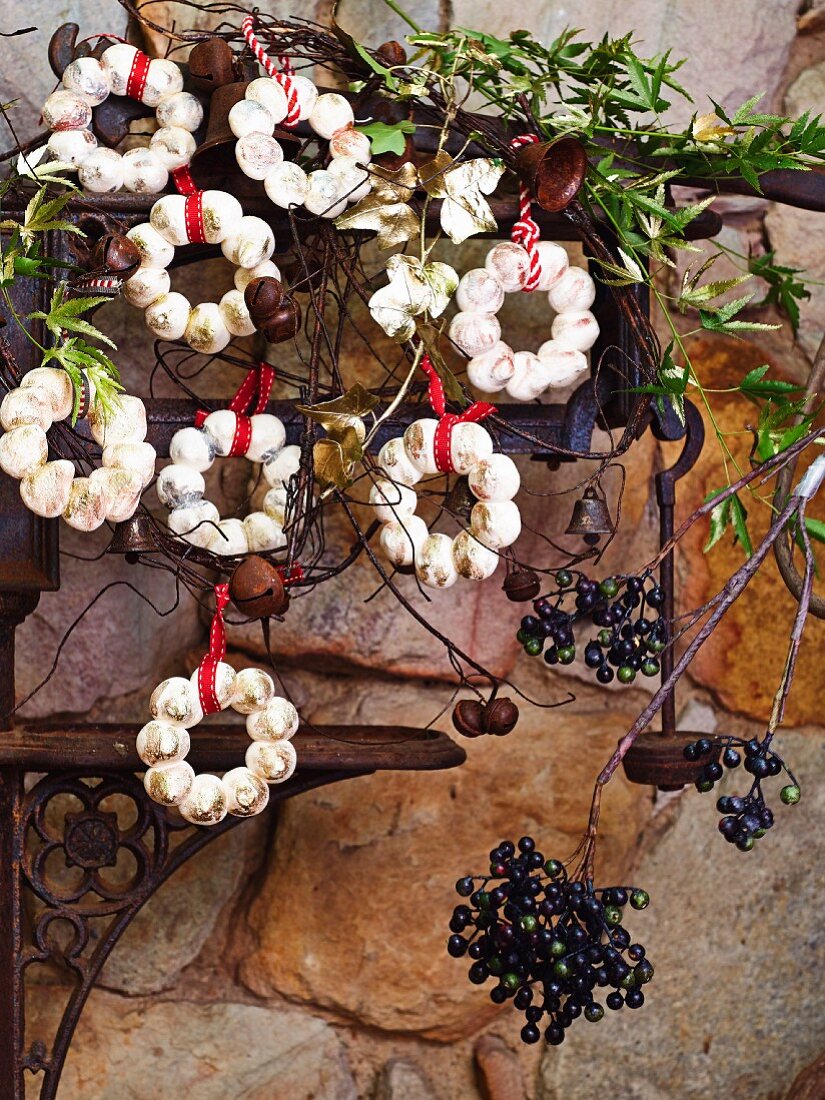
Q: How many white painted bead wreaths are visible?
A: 8